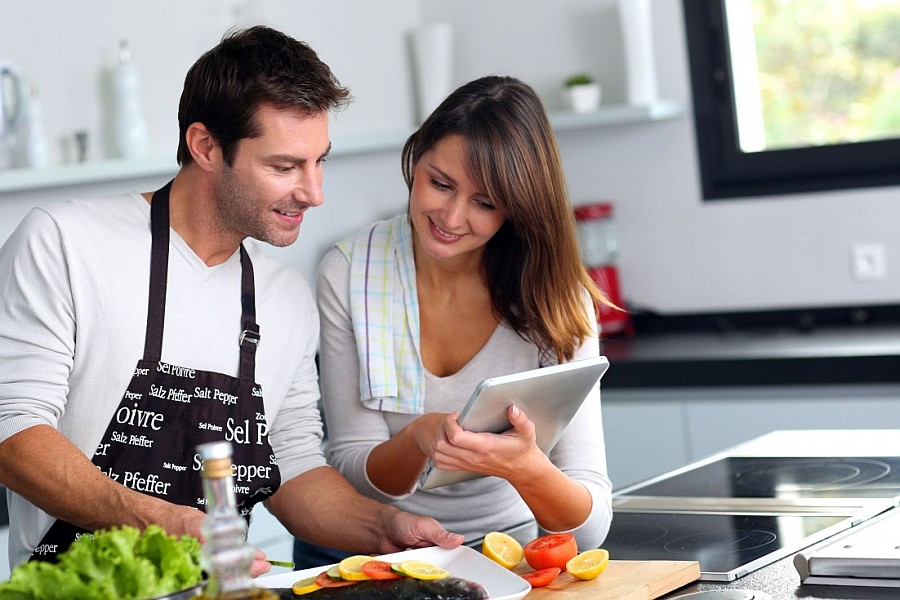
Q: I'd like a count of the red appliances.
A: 1